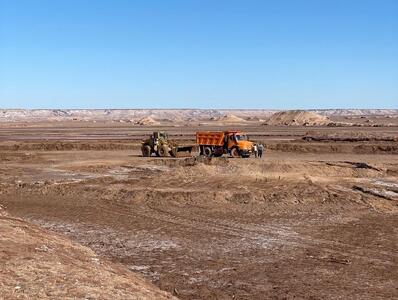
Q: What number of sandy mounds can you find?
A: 3